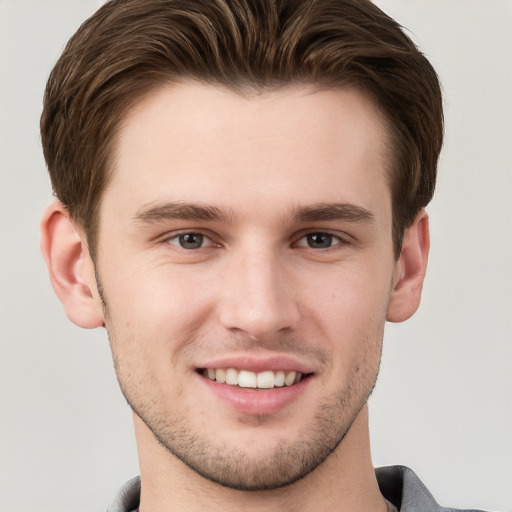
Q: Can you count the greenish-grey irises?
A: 2